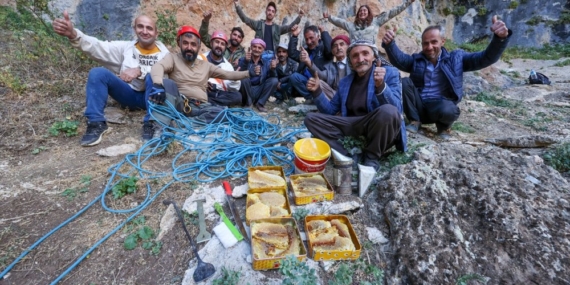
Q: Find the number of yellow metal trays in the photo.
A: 5